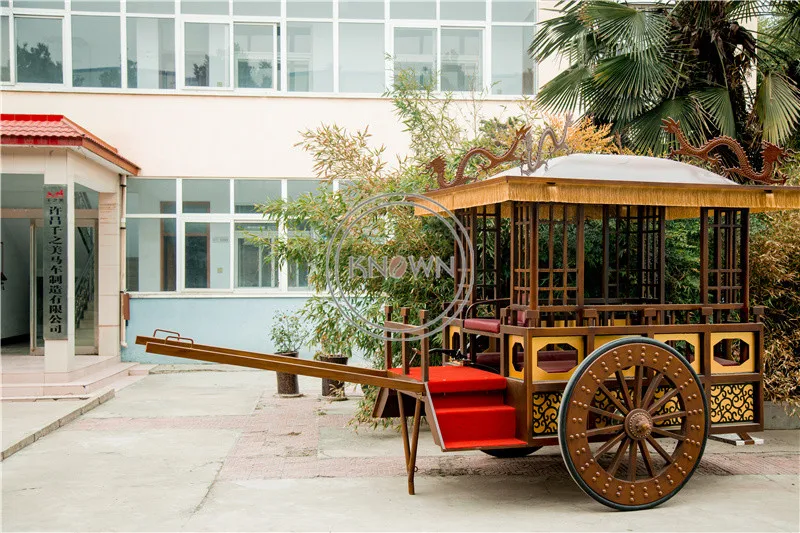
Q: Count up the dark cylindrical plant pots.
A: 2